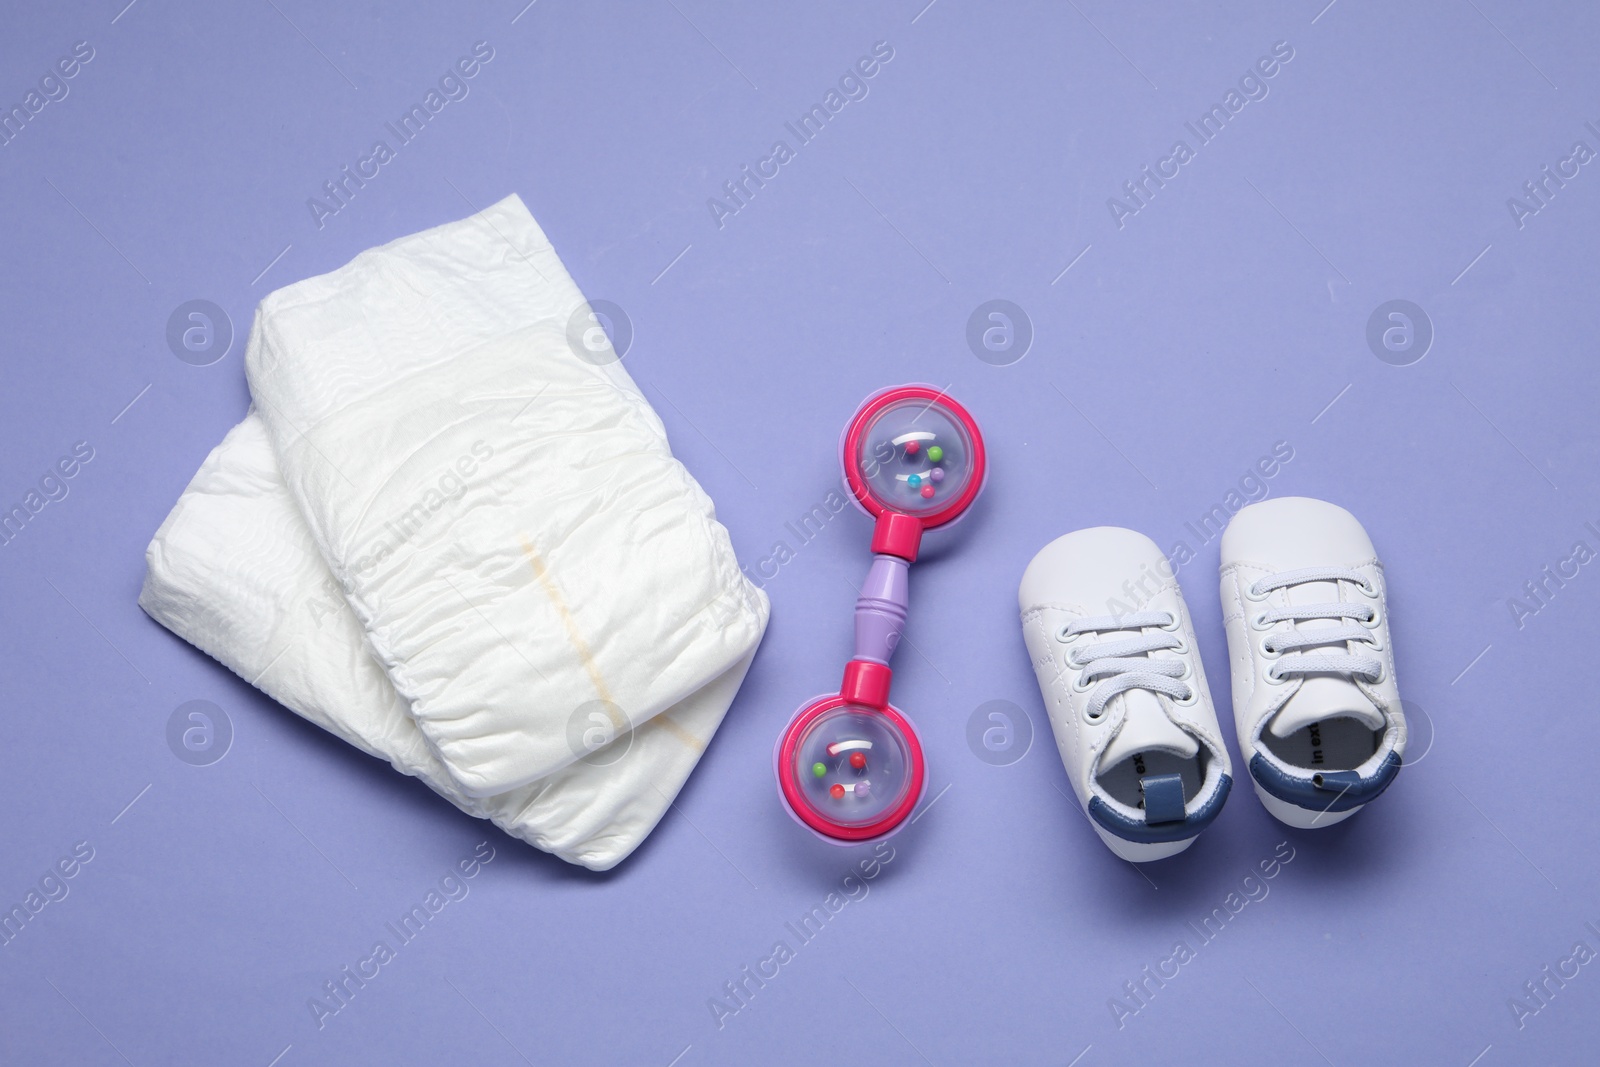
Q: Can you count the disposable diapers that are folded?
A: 2